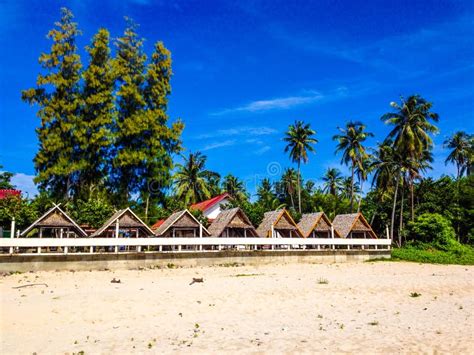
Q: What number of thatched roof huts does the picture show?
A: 7